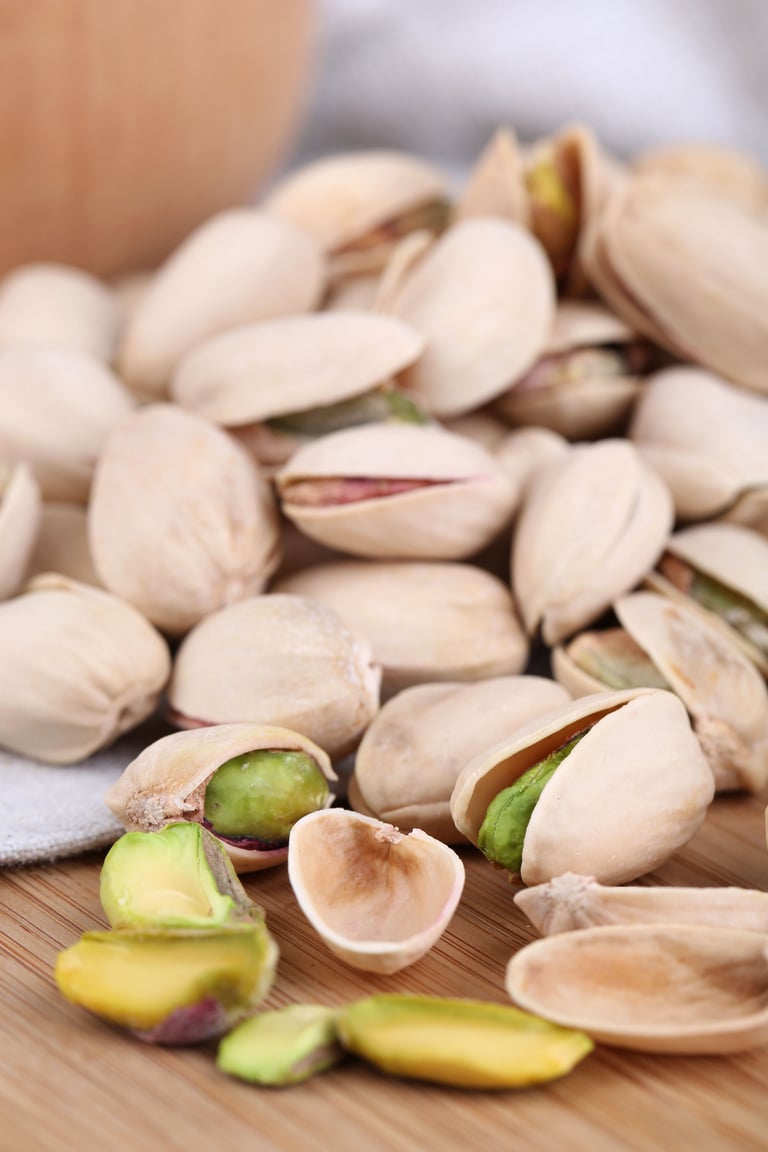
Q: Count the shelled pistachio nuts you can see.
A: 4